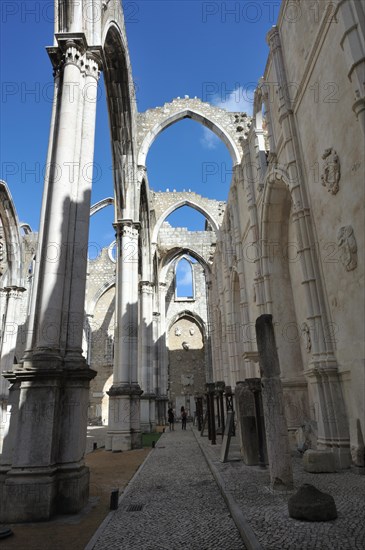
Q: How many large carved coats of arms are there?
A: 2